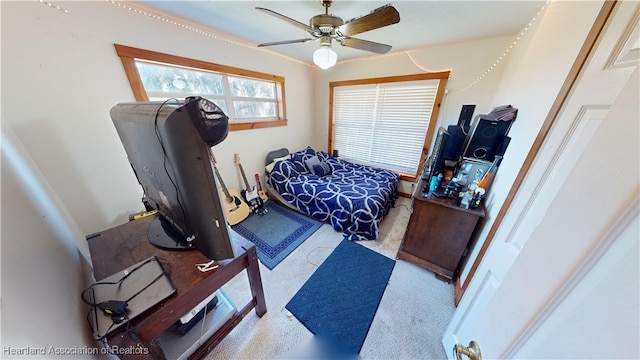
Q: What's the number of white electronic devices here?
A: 0